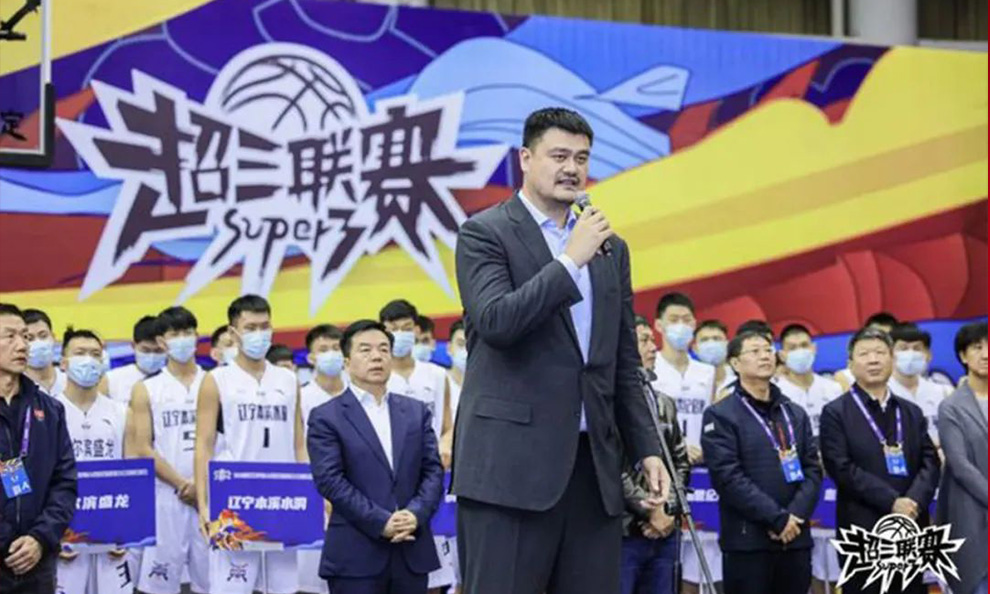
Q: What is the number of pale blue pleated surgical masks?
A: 14